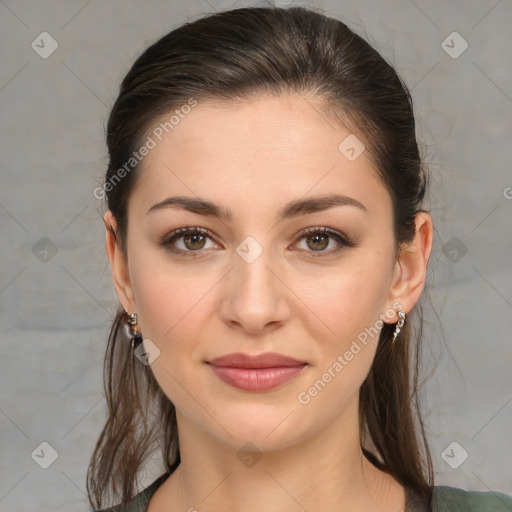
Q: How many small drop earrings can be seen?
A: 2